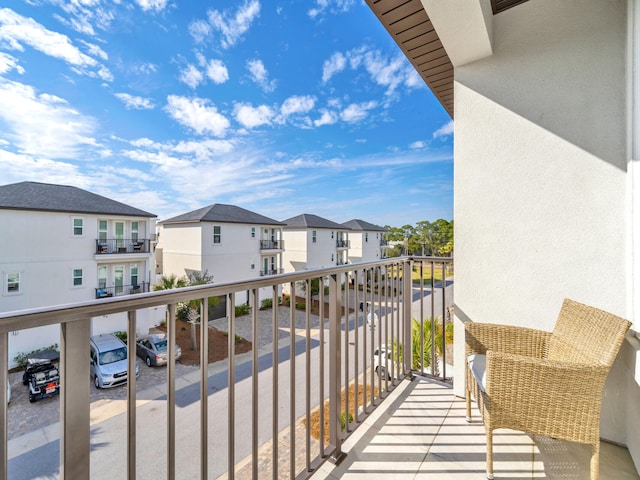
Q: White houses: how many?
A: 4